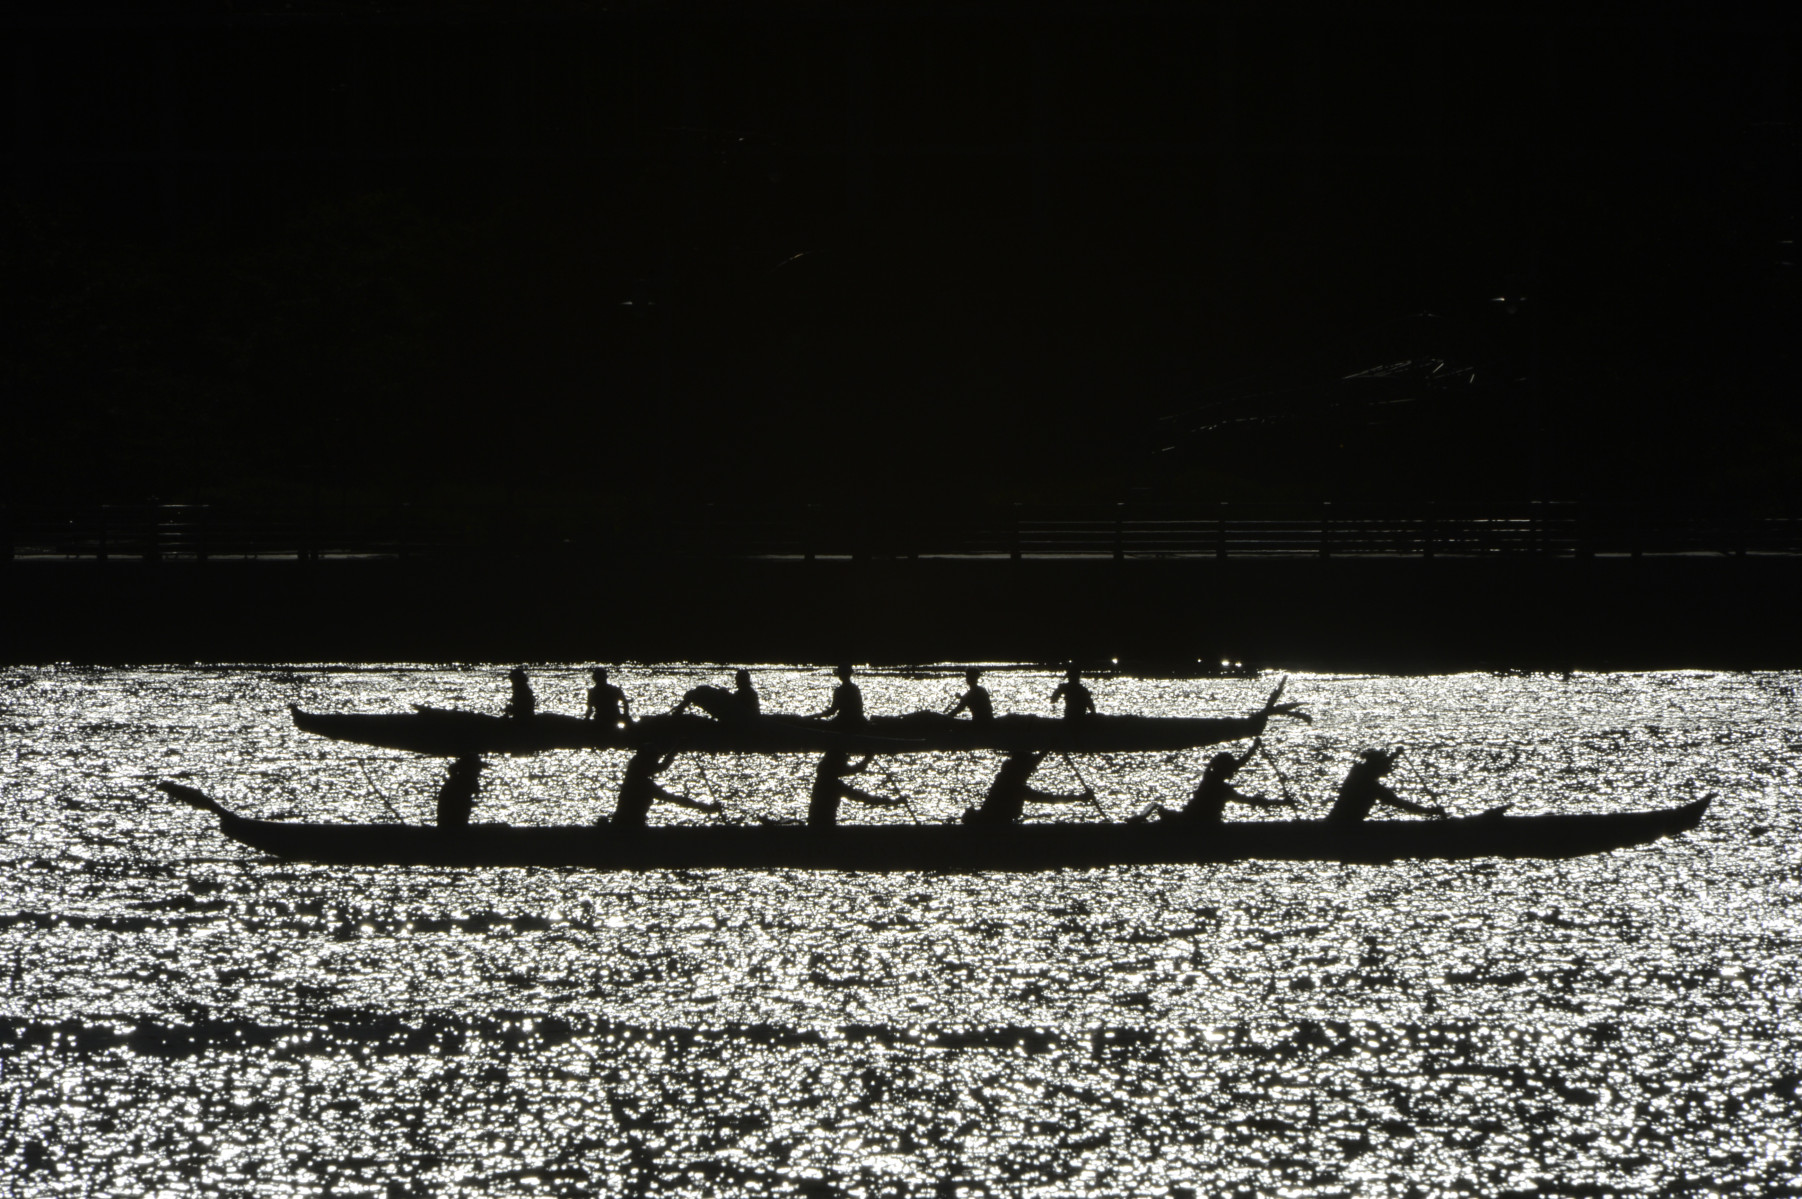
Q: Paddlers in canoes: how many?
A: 12